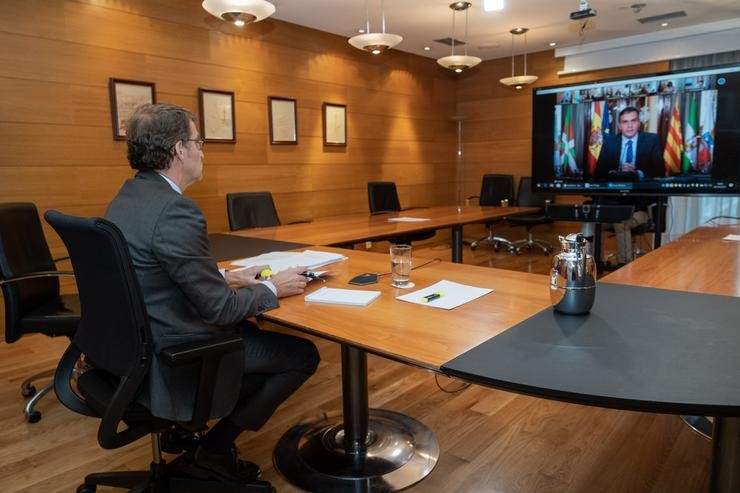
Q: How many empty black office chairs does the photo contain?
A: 5